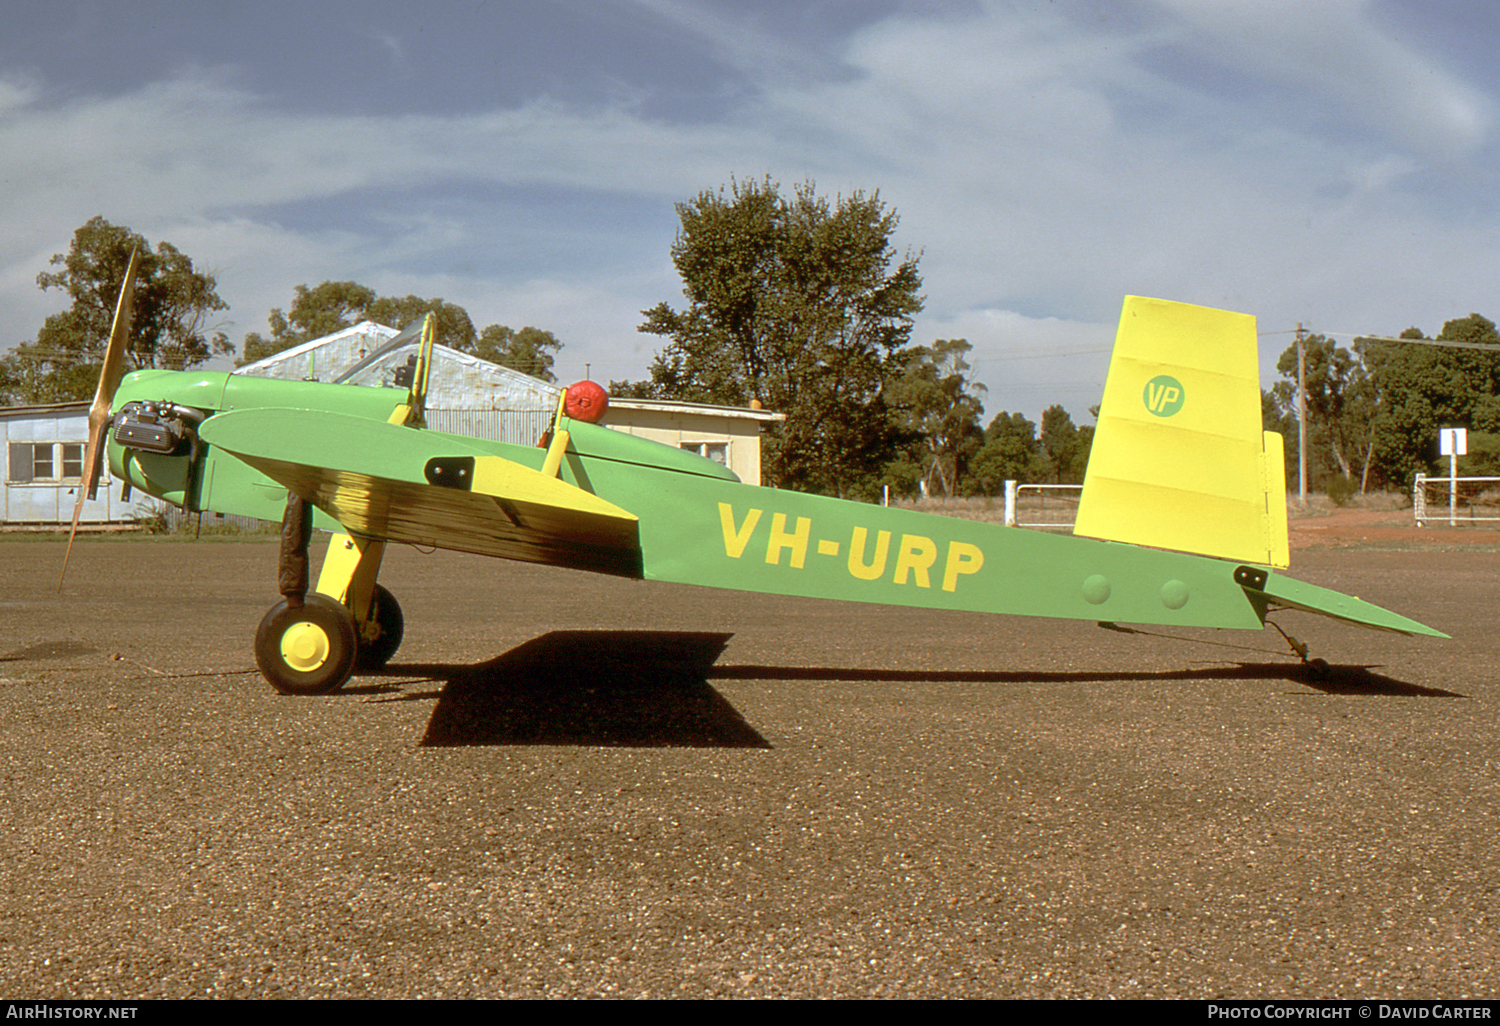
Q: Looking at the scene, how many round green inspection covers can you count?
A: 2